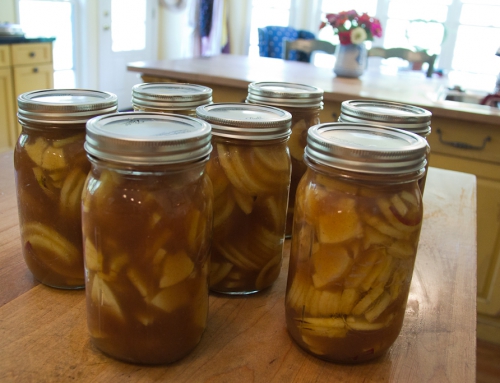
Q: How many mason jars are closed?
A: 7